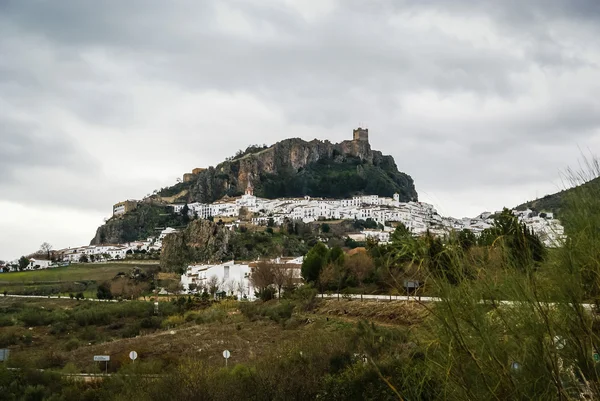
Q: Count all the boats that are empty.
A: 0